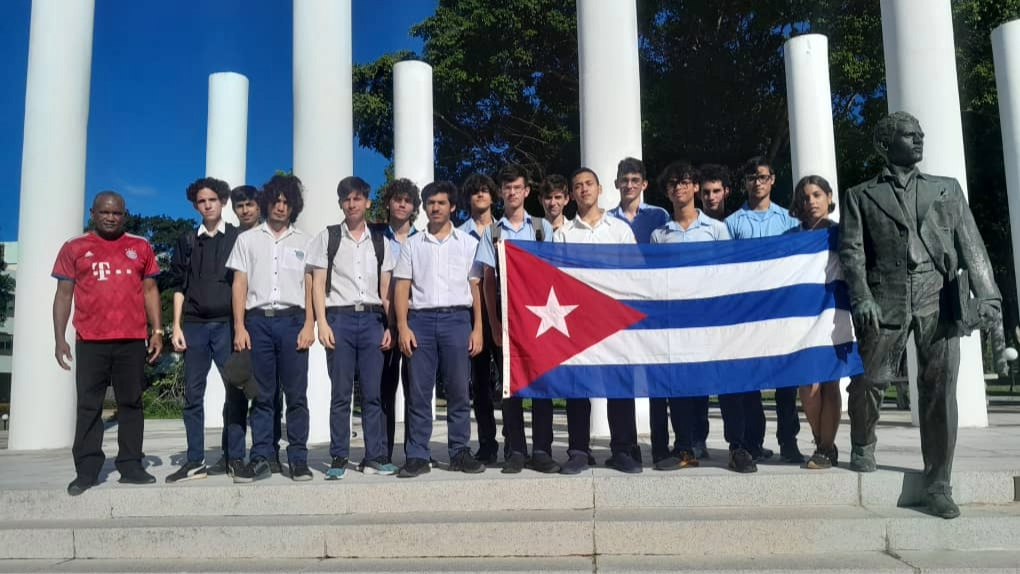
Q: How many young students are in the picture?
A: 15